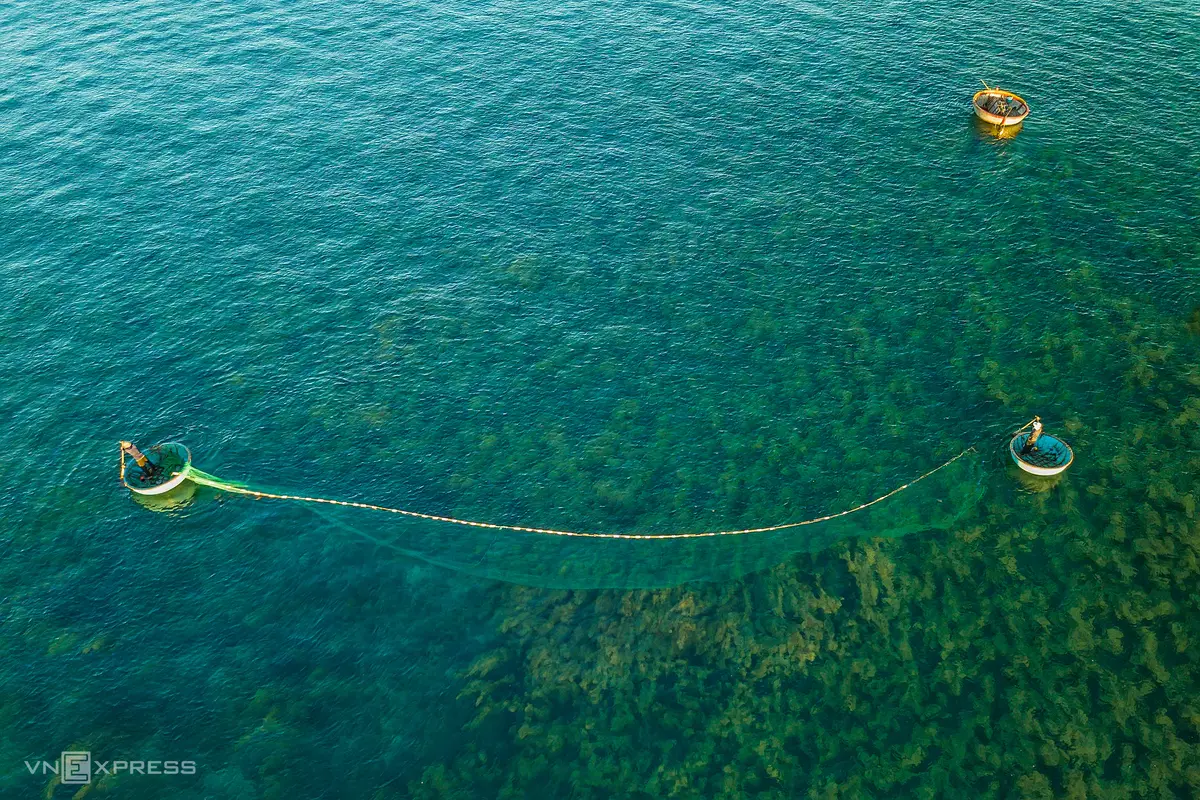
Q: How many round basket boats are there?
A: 3